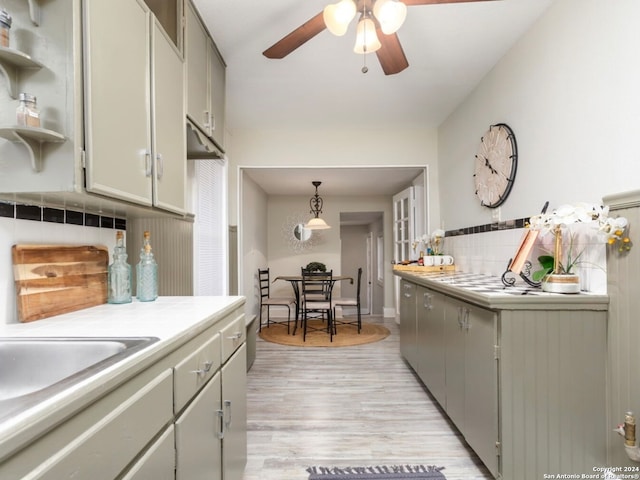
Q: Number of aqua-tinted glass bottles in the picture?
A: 2